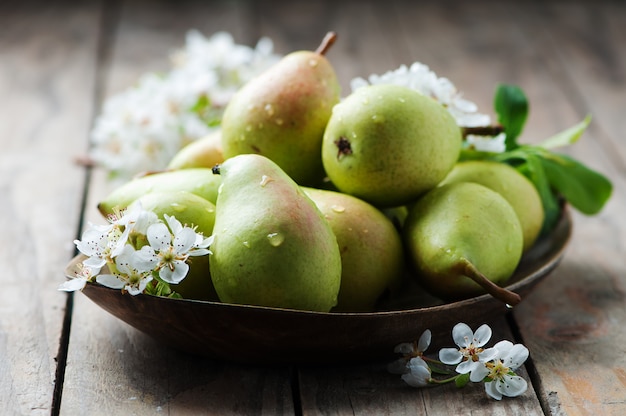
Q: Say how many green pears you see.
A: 9